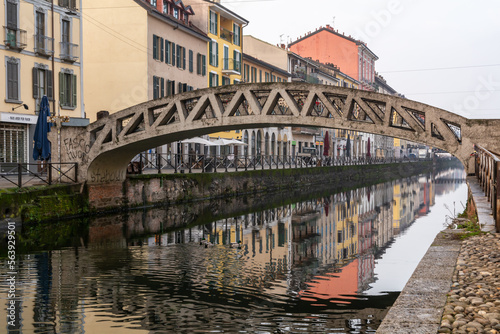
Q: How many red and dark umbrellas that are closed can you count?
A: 4